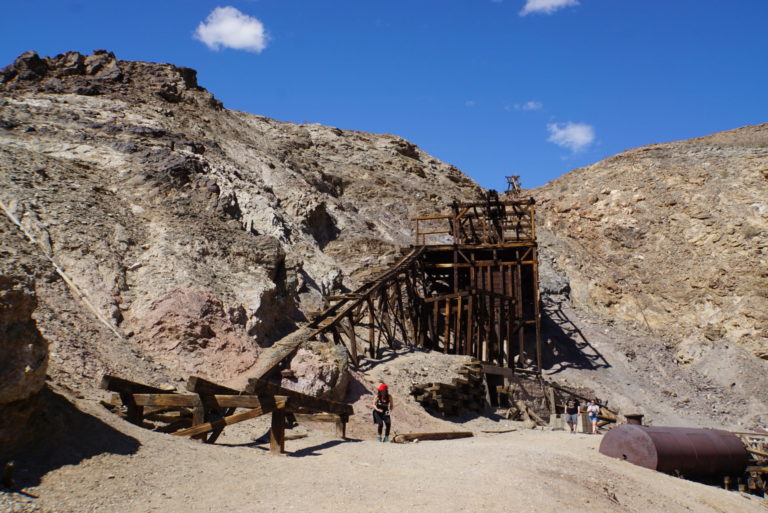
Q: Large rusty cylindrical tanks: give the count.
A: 1